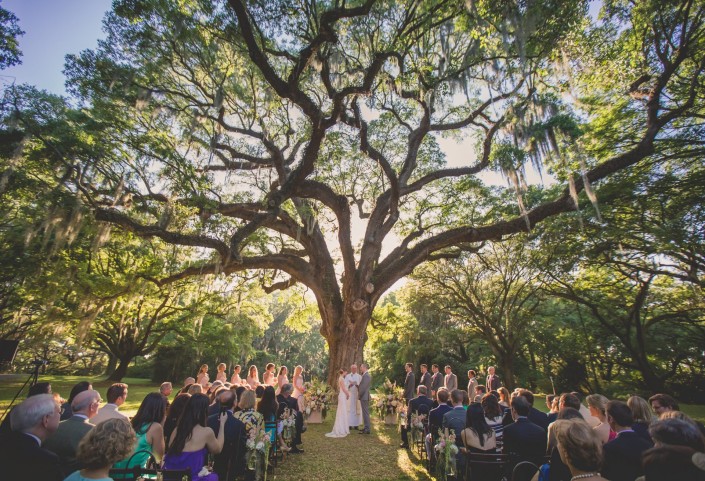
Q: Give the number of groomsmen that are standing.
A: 6